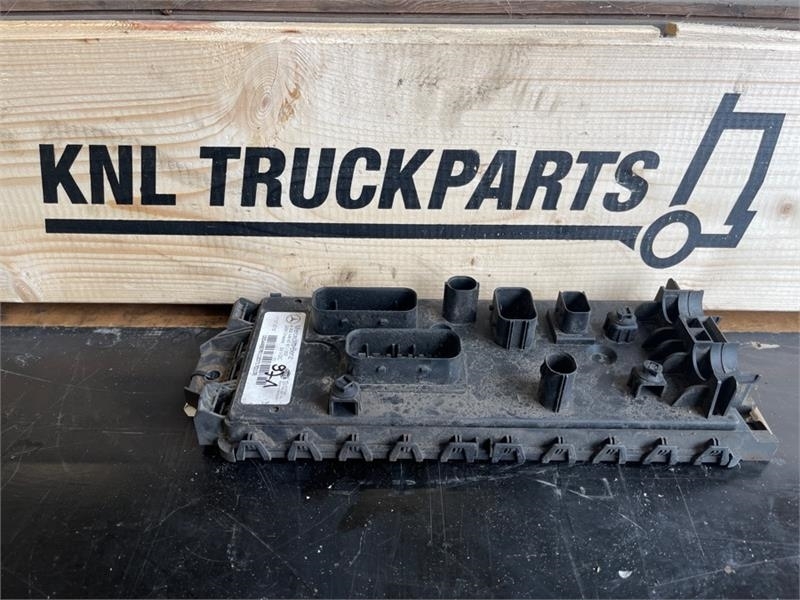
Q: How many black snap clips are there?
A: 10